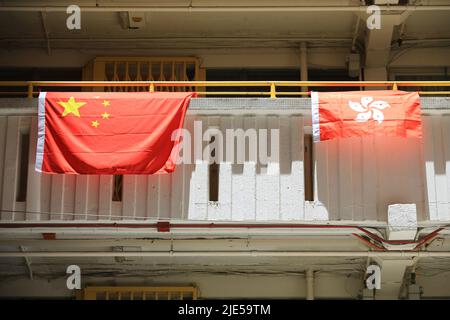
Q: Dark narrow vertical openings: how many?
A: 4